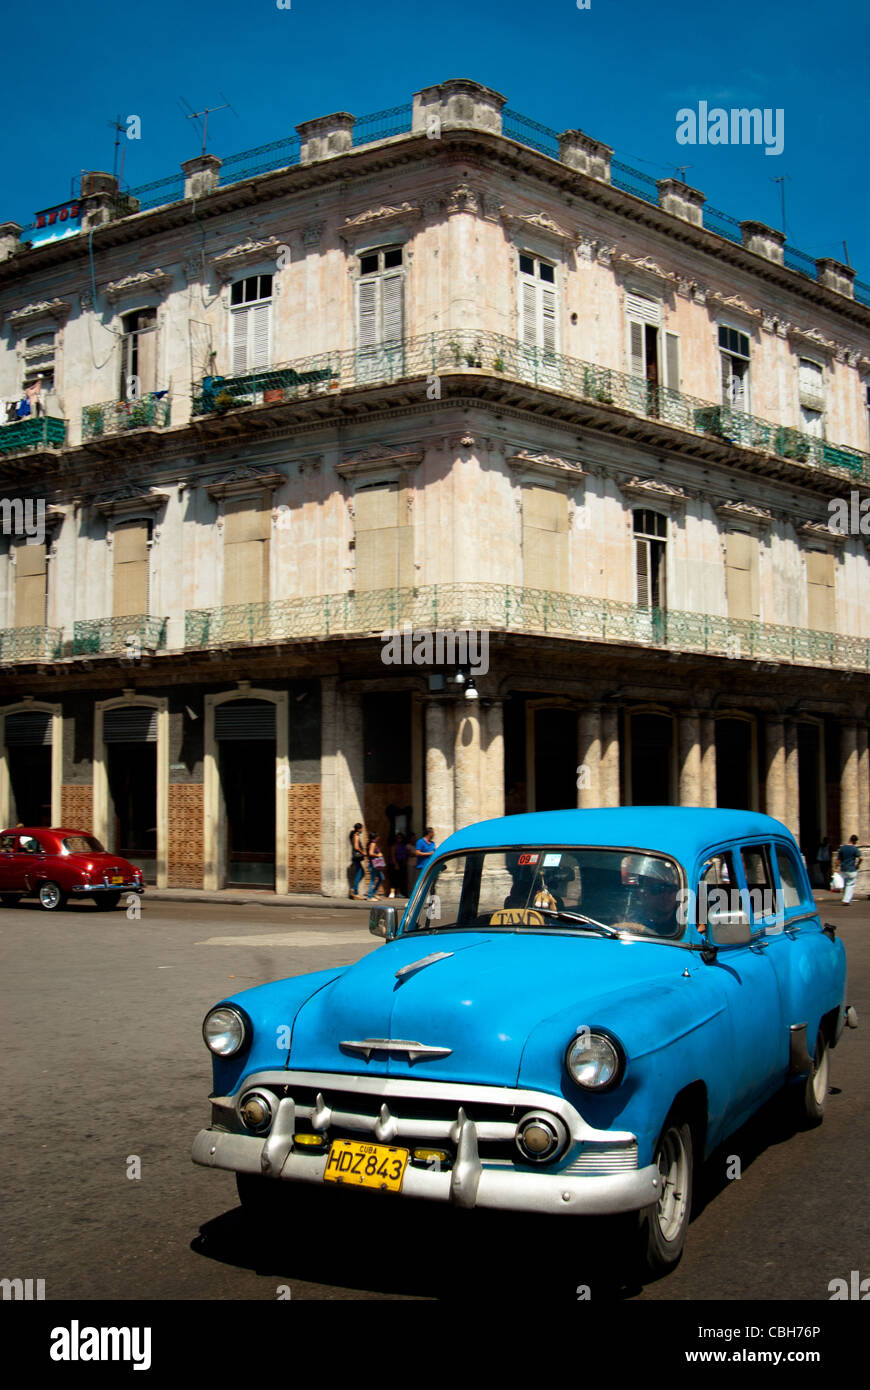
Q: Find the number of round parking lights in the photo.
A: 2